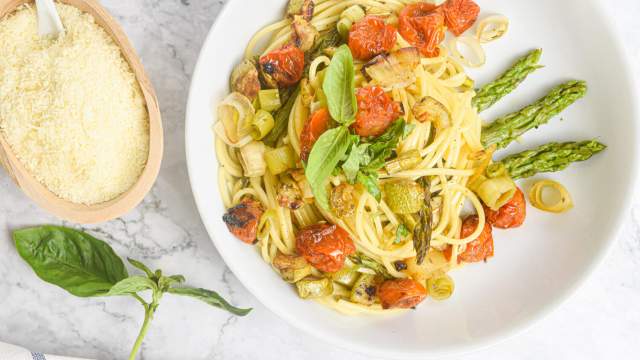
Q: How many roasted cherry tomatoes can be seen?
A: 11